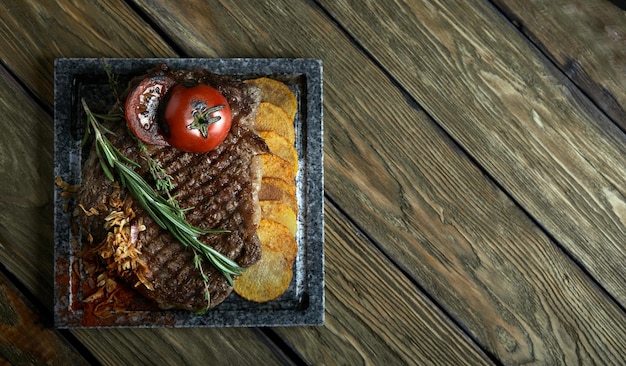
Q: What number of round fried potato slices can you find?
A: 8